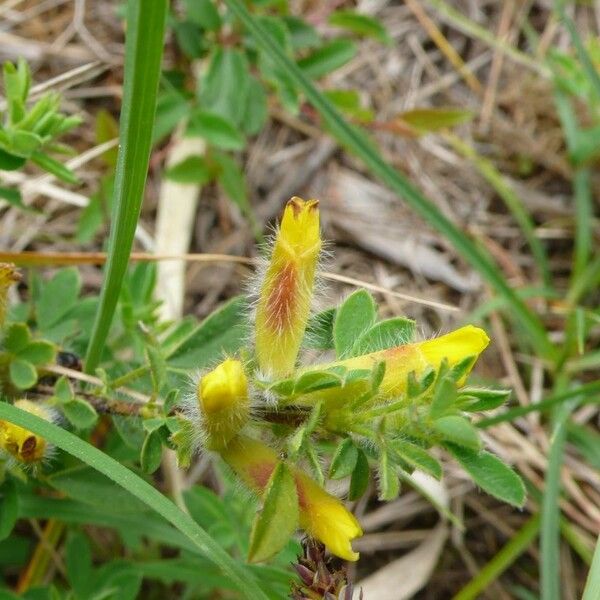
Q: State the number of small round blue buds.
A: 0